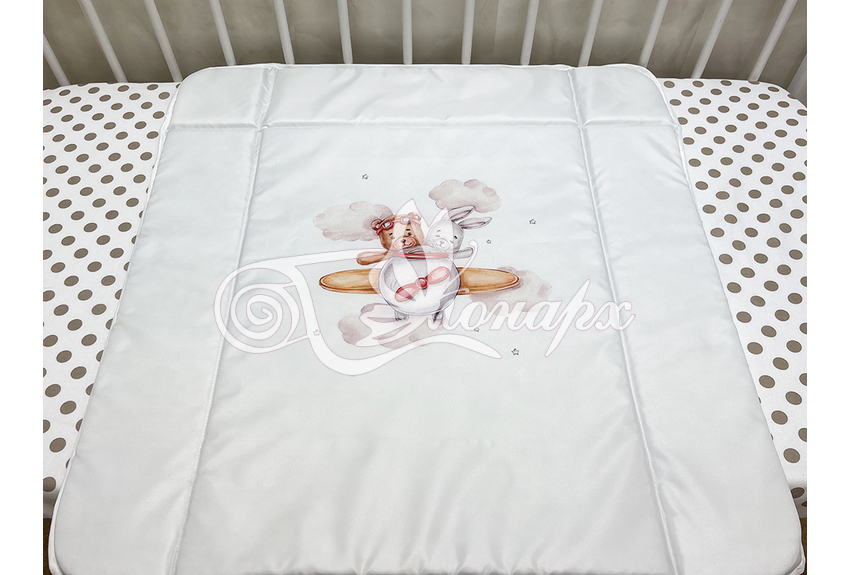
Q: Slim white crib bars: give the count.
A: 13